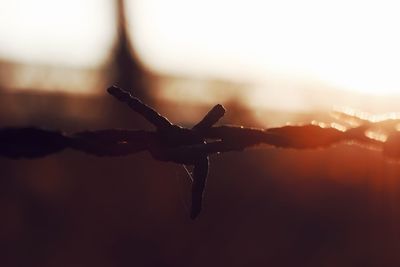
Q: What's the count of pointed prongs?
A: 3